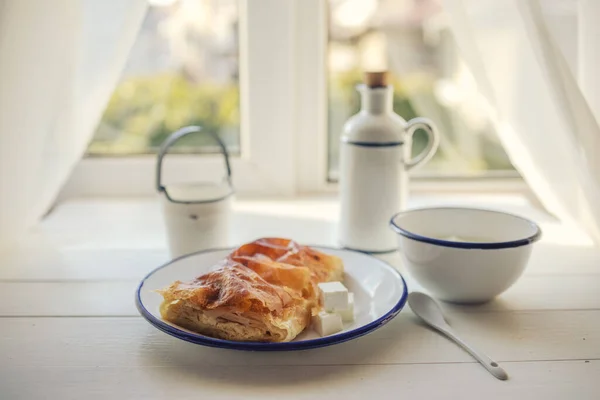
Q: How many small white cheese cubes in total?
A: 3